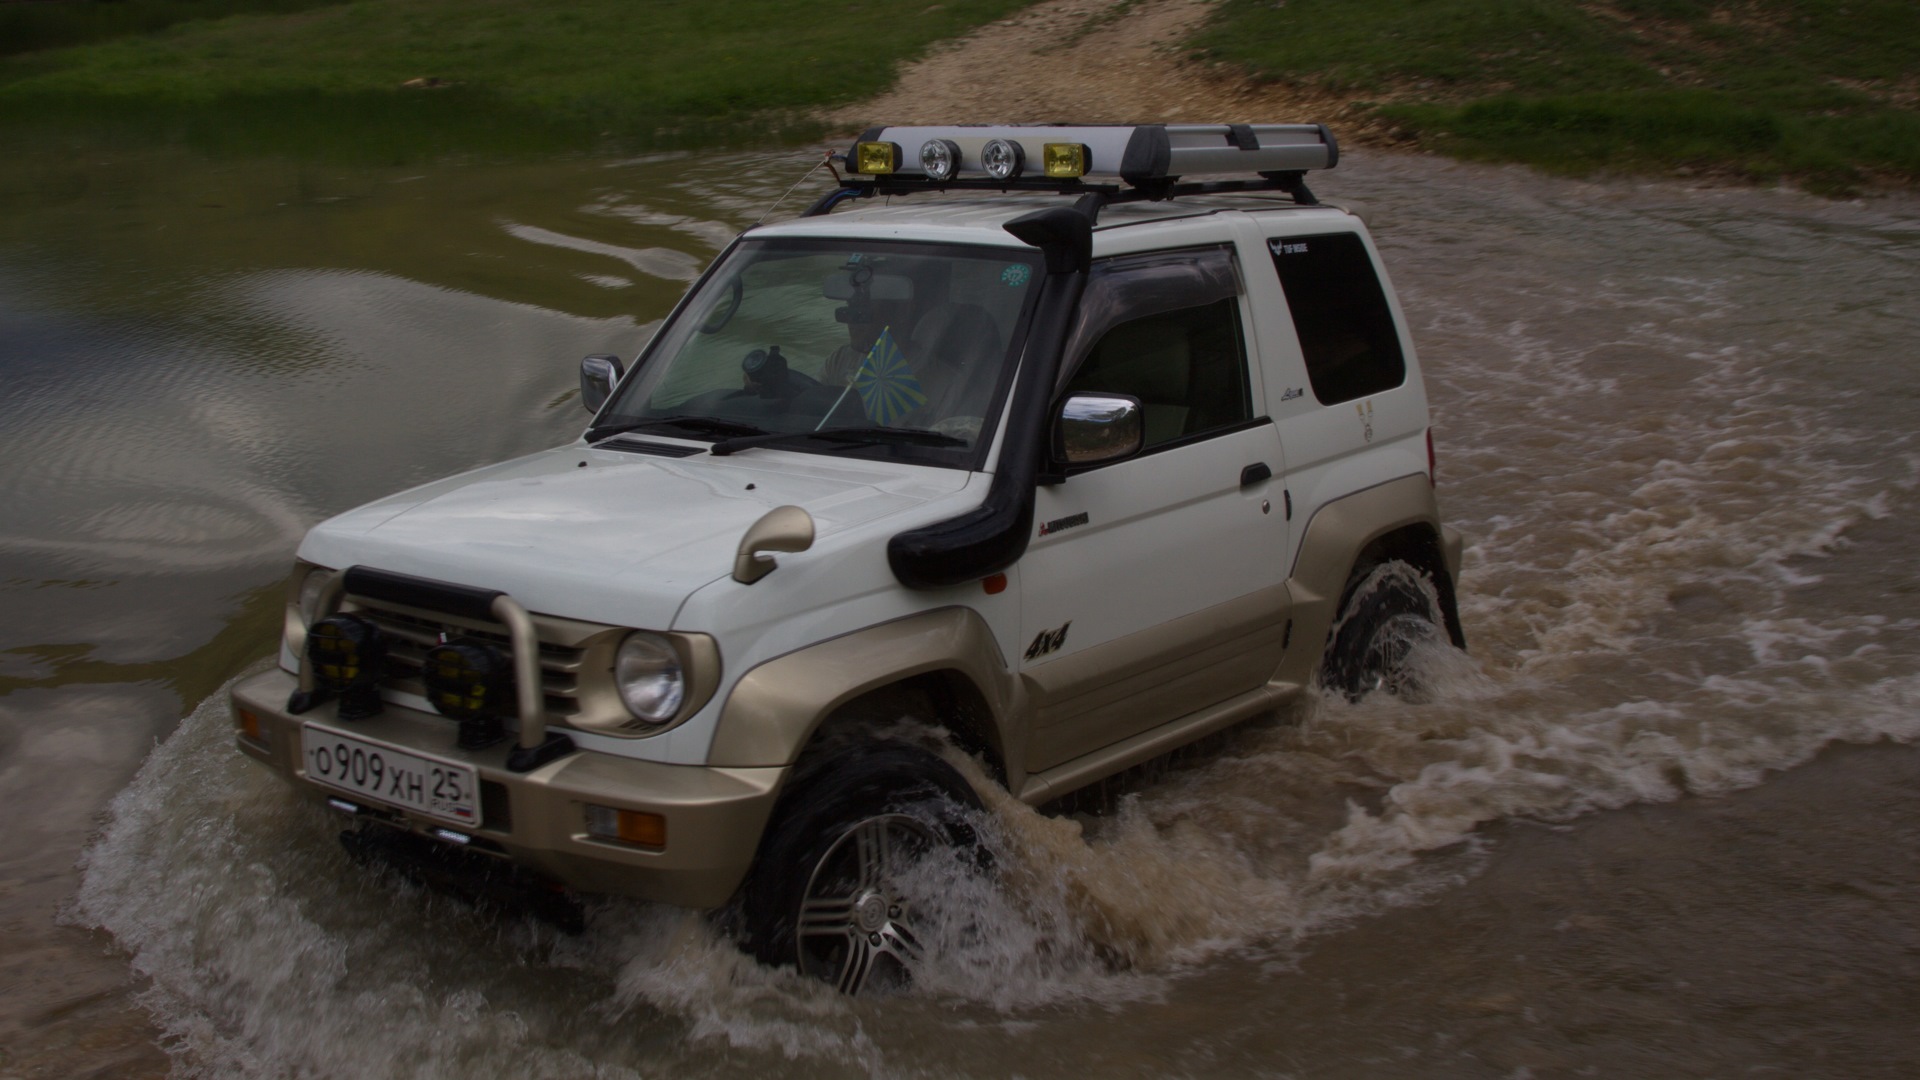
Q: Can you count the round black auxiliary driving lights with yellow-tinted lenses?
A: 2